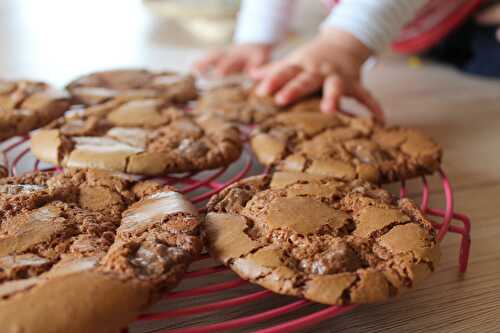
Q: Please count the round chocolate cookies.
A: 7